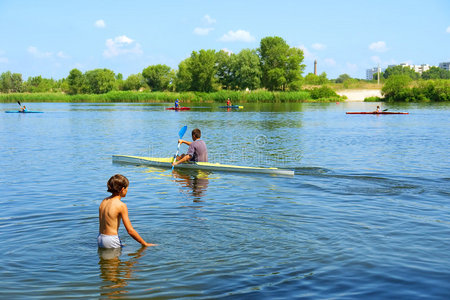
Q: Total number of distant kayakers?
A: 4